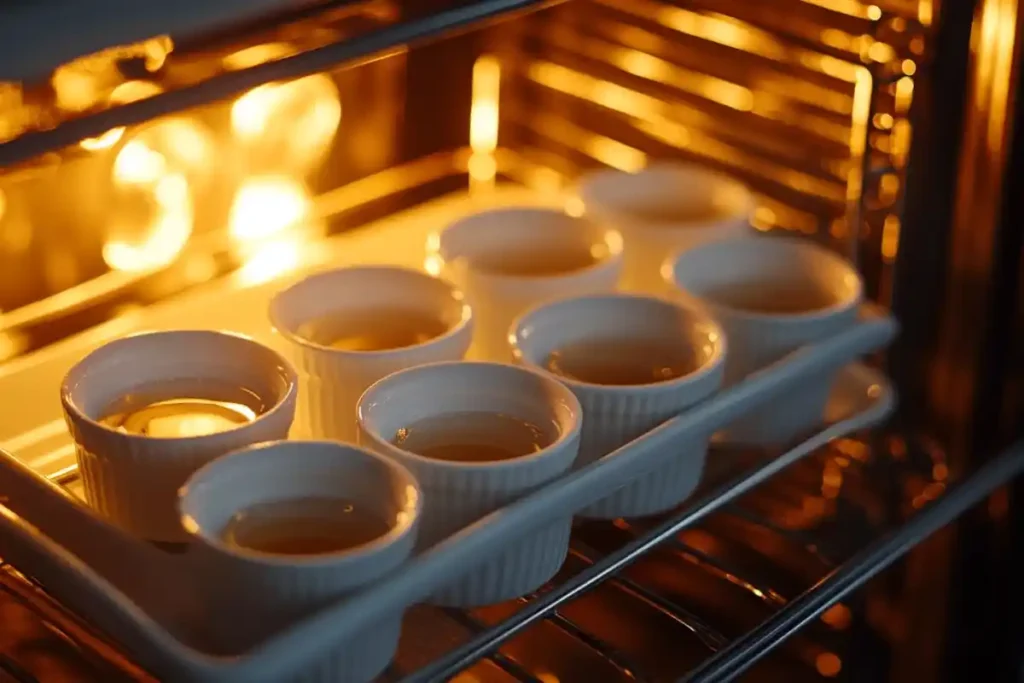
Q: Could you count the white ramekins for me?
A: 8